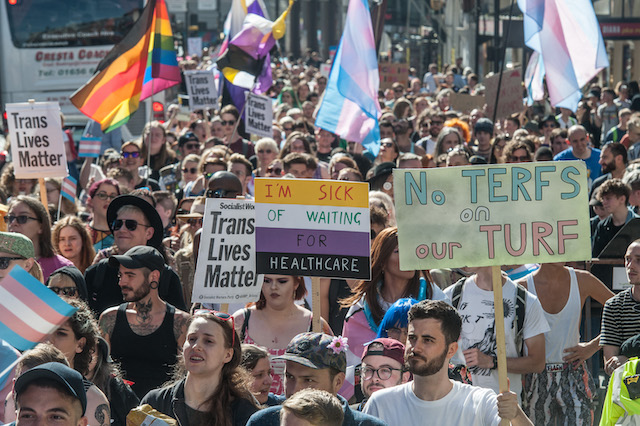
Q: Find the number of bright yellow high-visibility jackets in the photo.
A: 1